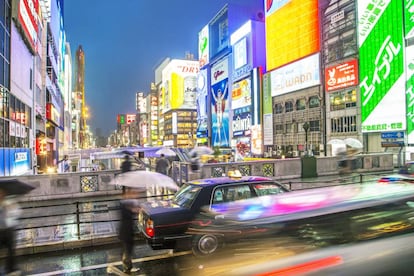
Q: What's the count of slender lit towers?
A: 1